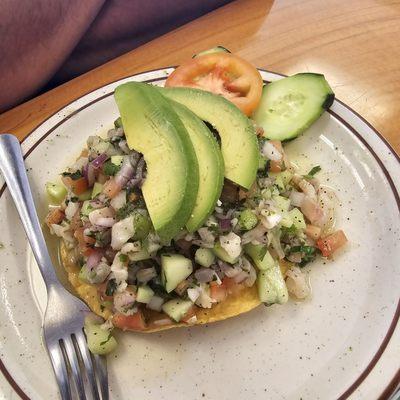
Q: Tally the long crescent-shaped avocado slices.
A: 3